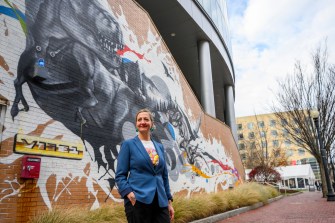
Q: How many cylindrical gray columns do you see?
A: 2